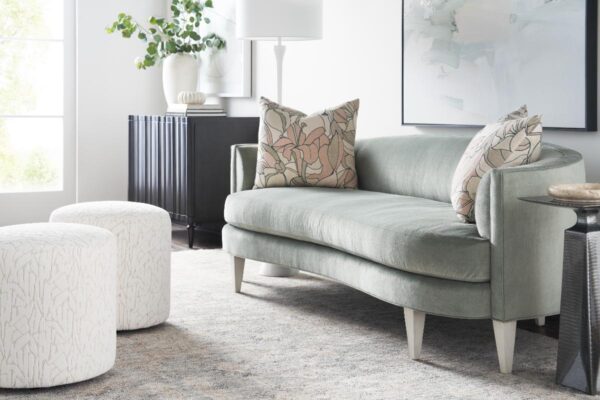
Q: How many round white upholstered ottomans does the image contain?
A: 2